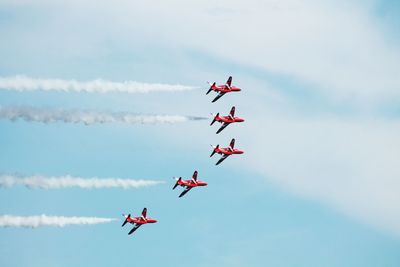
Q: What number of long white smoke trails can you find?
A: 4